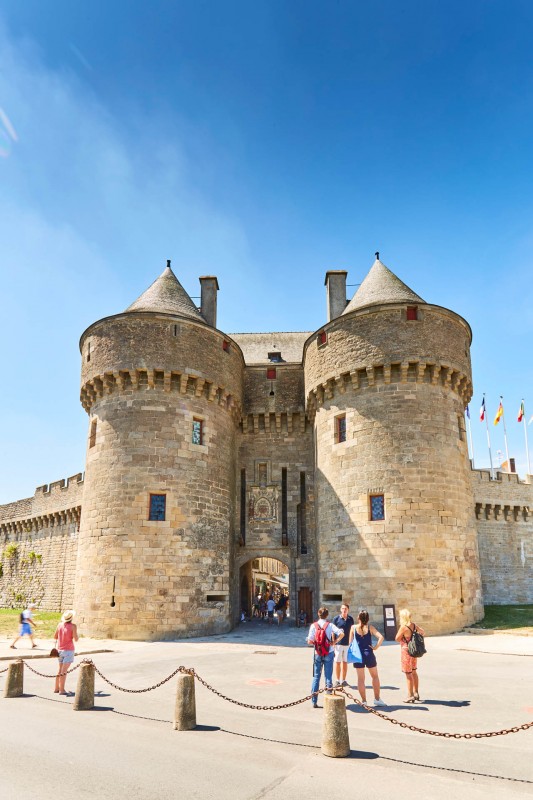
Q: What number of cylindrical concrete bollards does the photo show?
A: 4